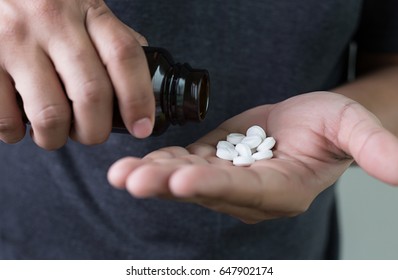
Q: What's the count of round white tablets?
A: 9